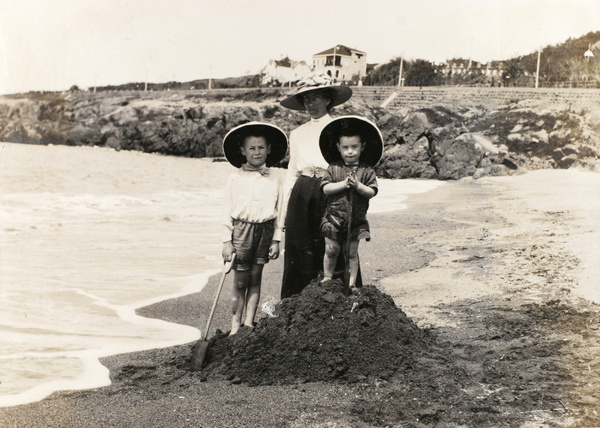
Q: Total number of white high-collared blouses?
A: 1